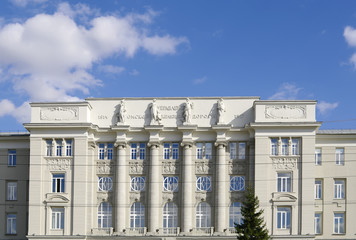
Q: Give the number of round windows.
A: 5